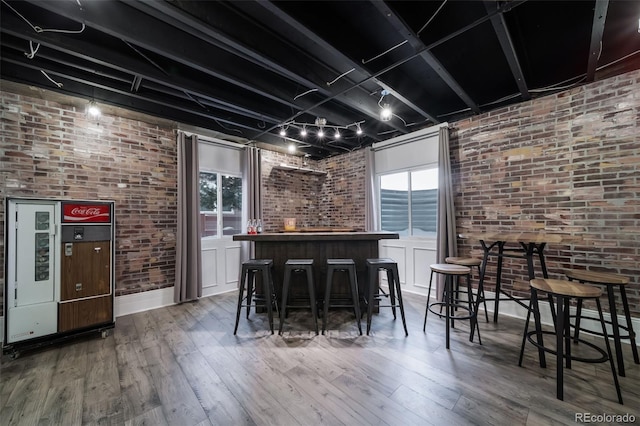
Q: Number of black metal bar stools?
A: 4